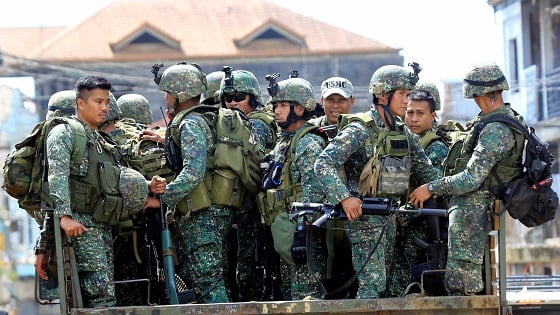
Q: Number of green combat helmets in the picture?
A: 11